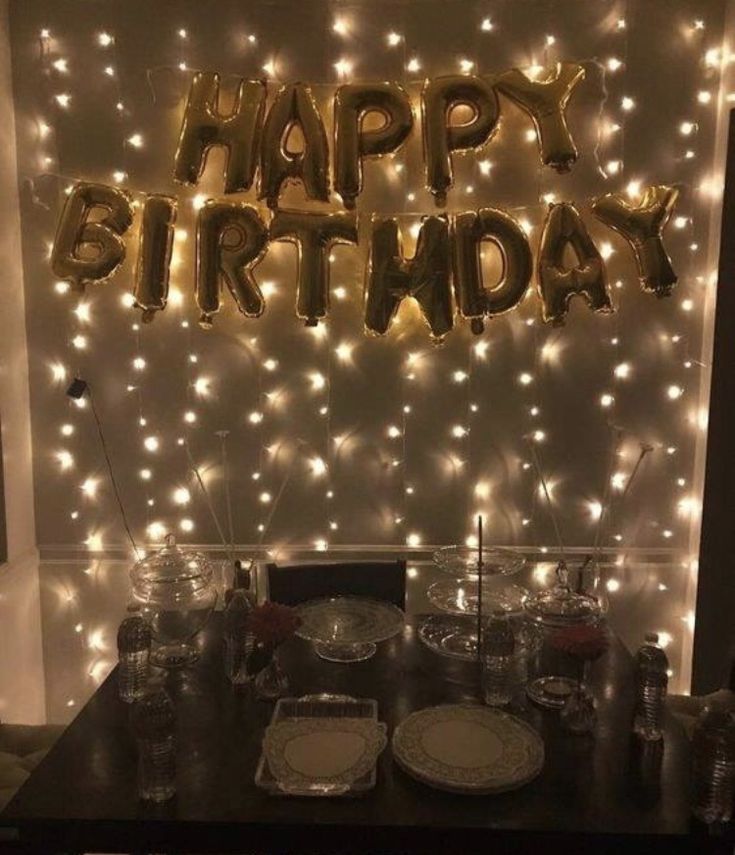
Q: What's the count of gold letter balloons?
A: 13